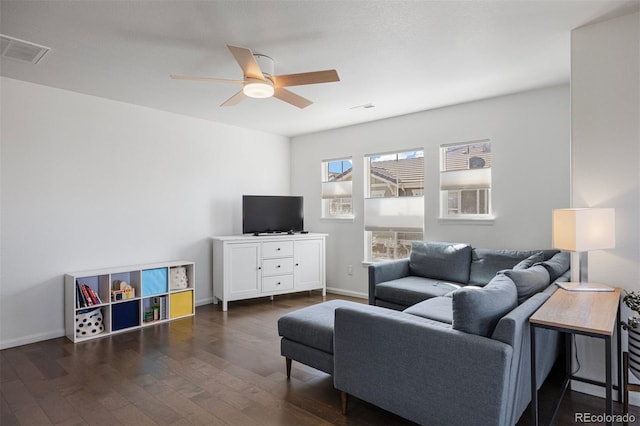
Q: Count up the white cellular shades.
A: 3